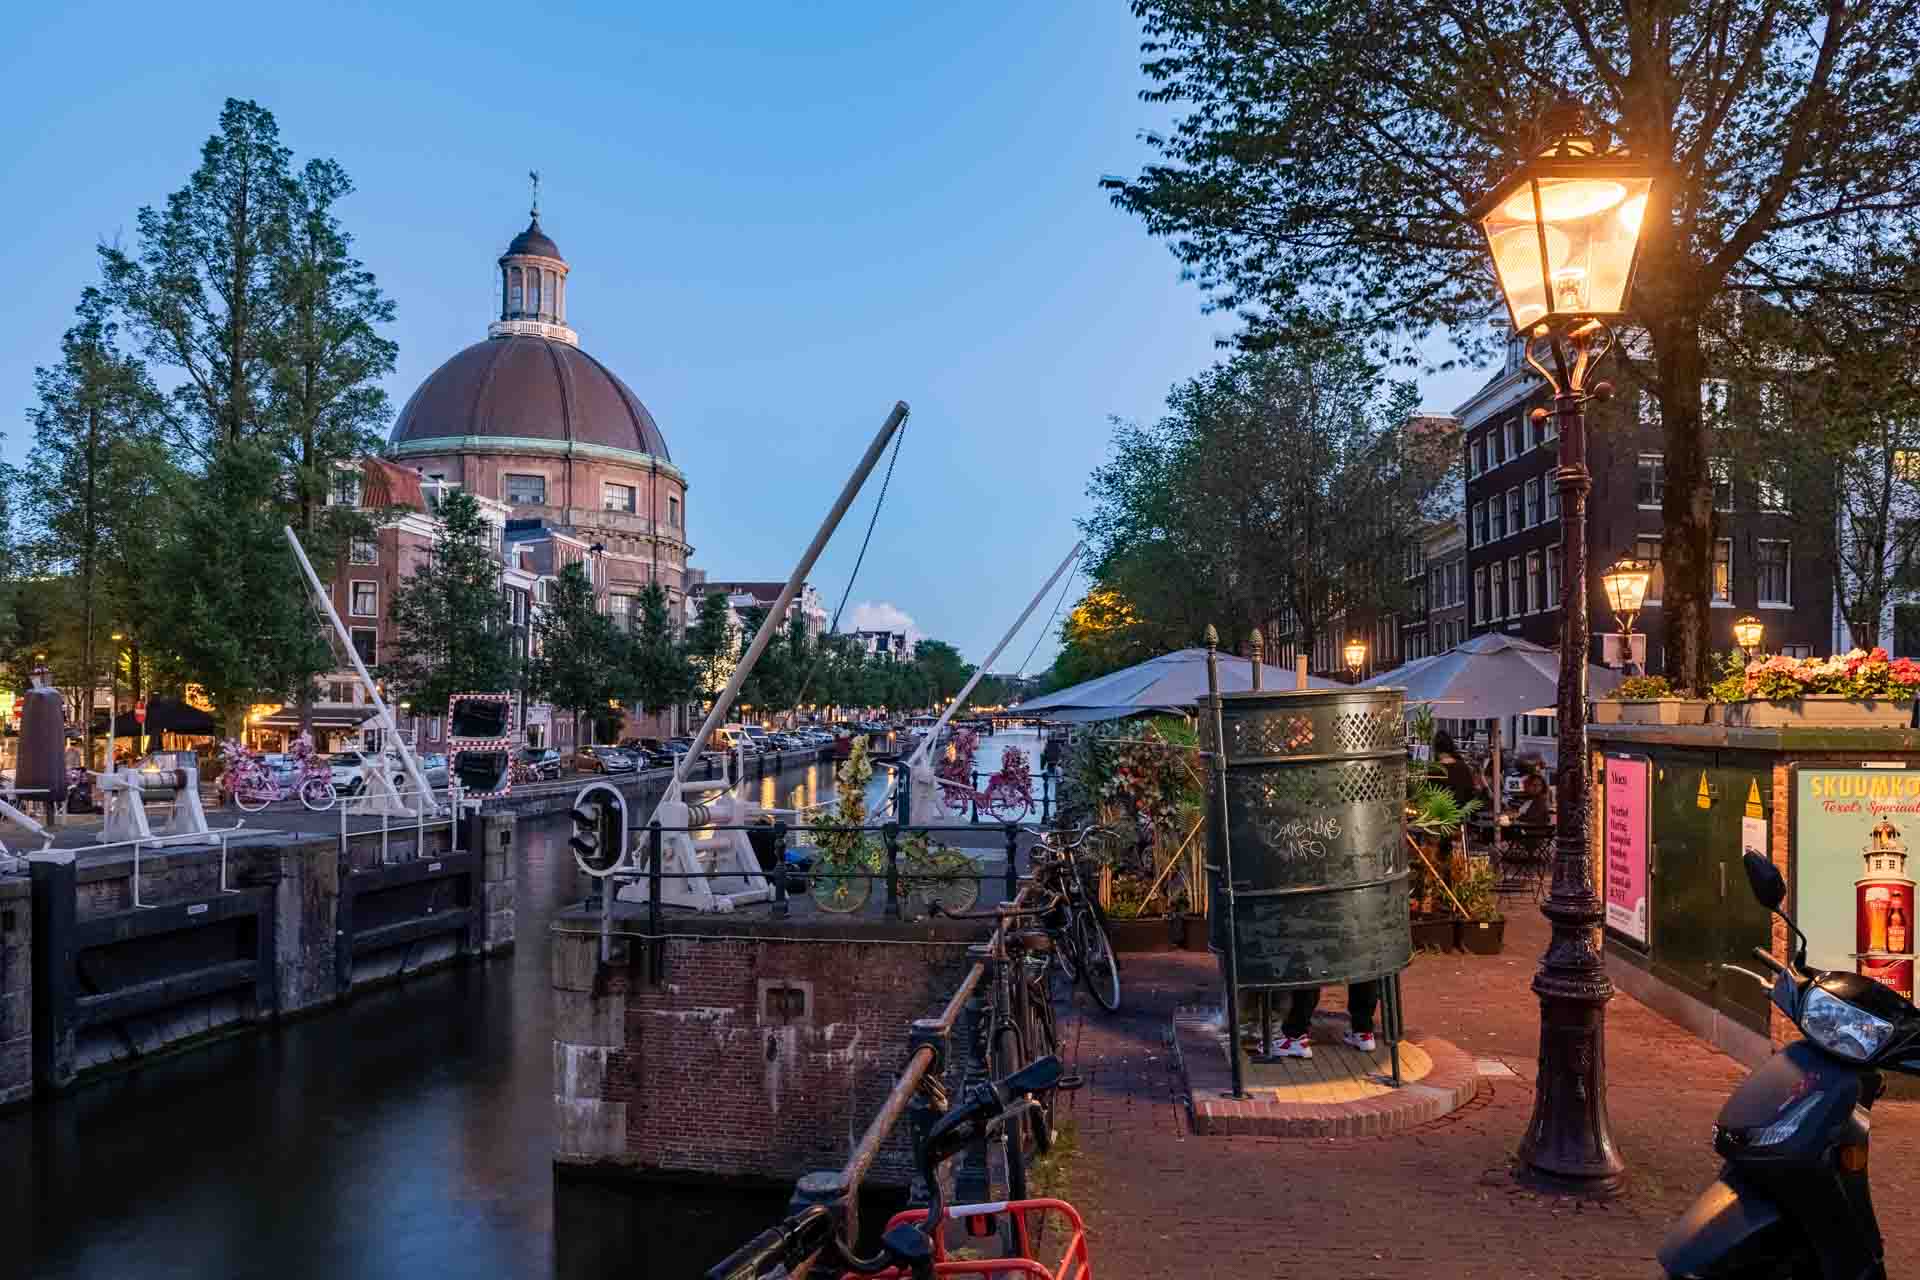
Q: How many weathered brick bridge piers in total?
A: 1